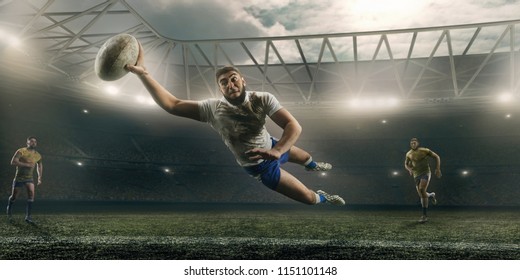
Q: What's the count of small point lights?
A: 8